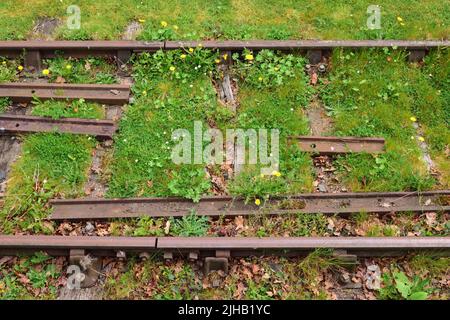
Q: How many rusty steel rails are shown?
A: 6